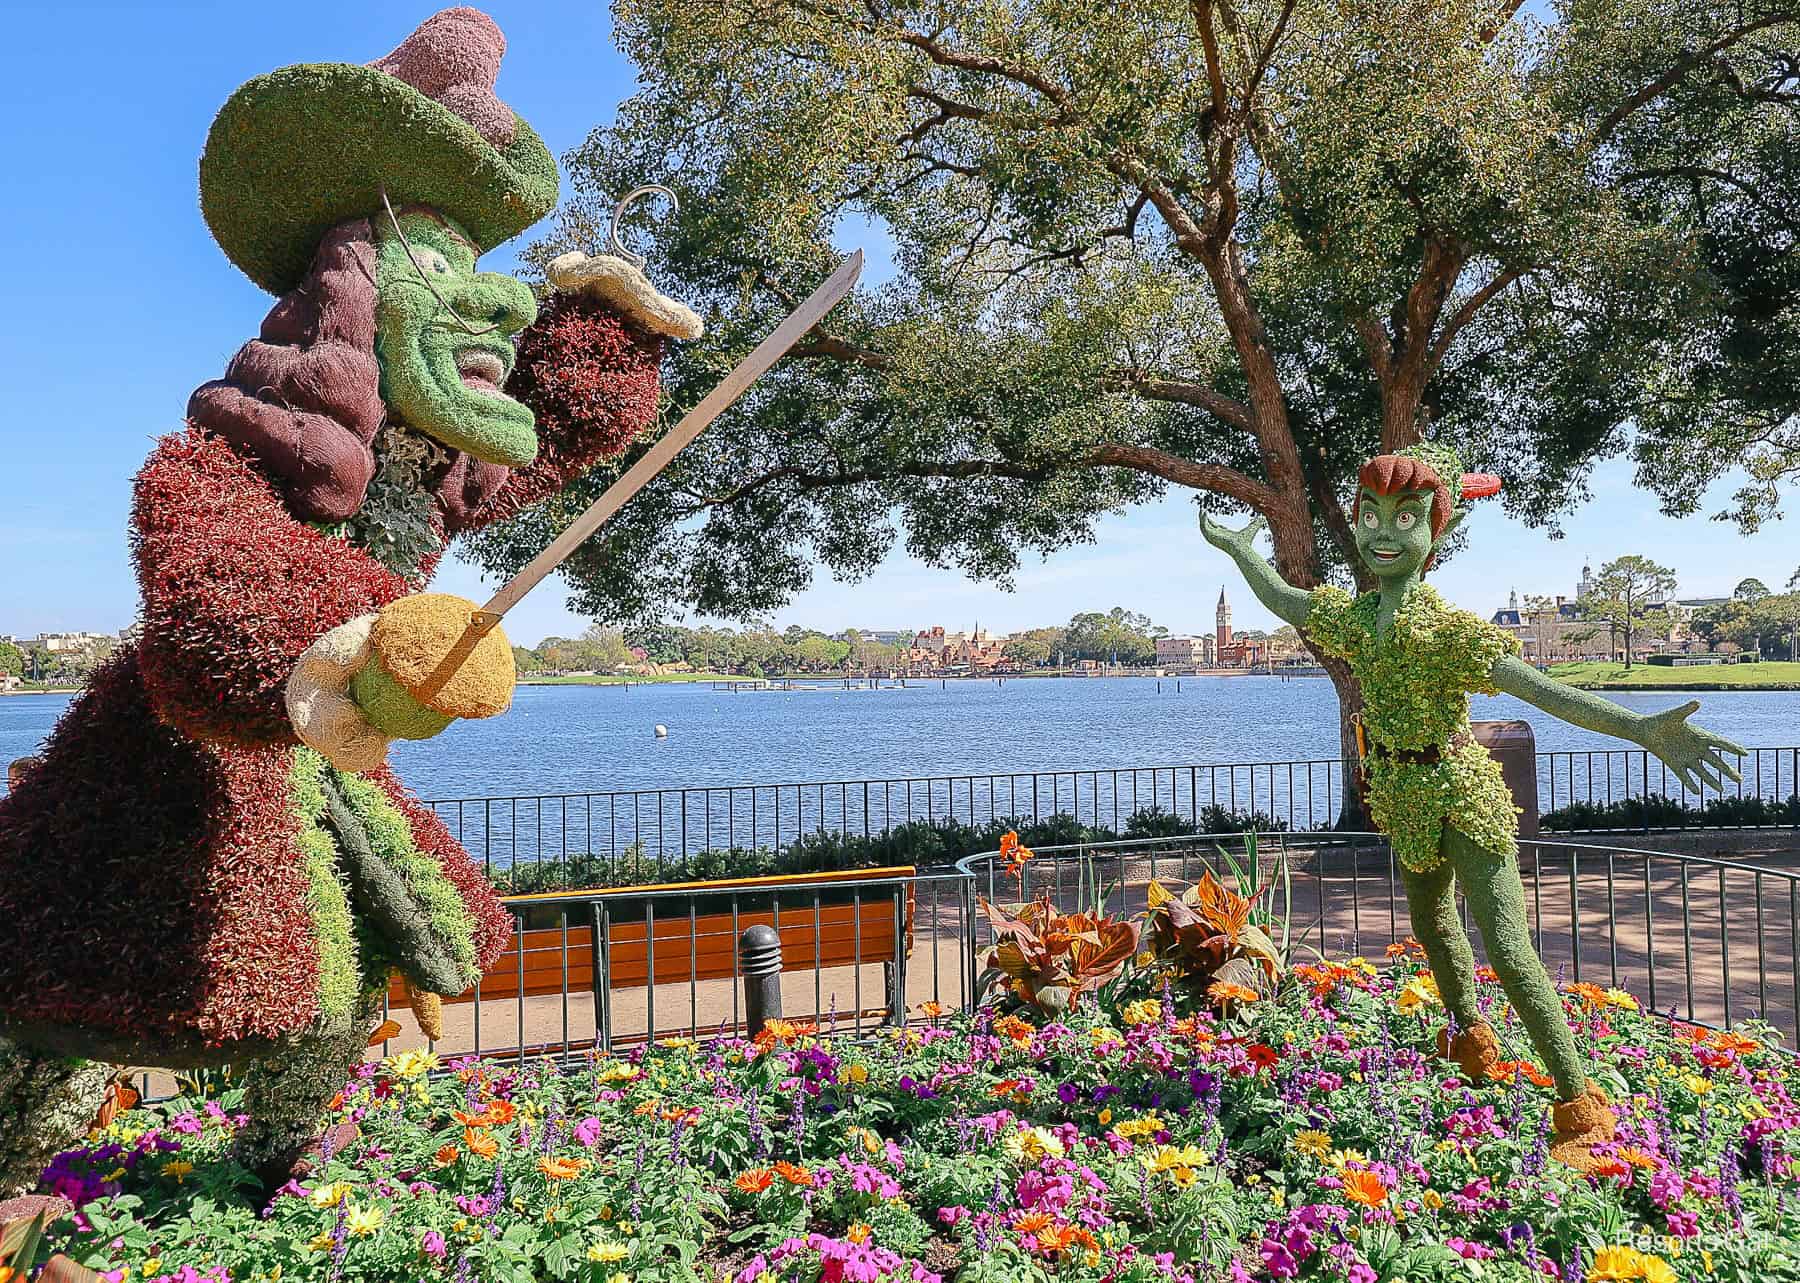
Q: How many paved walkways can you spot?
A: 1